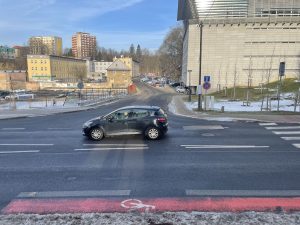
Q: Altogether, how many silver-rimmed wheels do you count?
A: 2